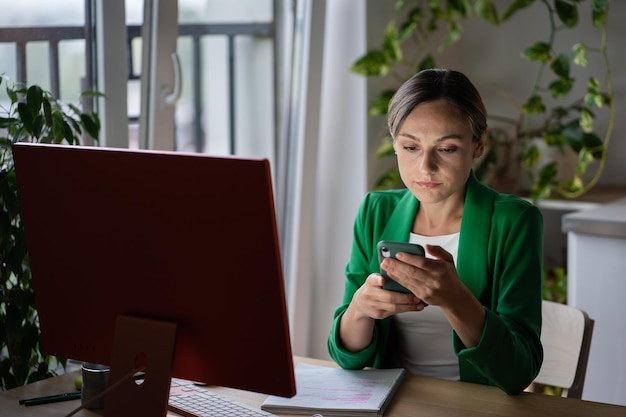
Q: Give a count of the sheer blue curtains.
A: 0